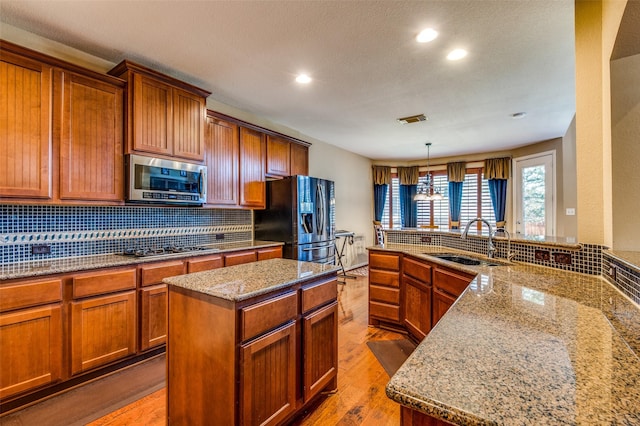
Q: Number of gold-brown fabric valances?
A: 4